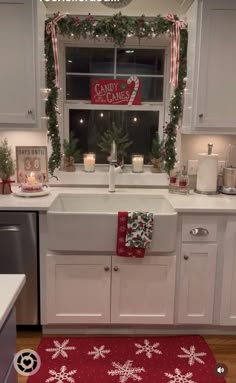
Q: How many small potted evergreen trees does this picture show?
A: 4